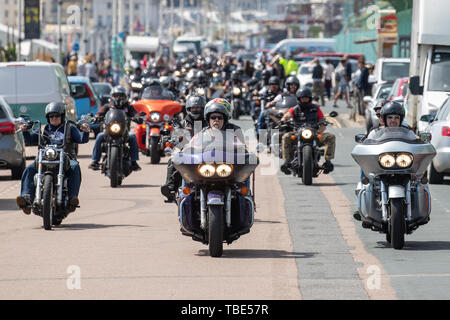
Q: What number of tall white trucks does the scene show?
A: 1